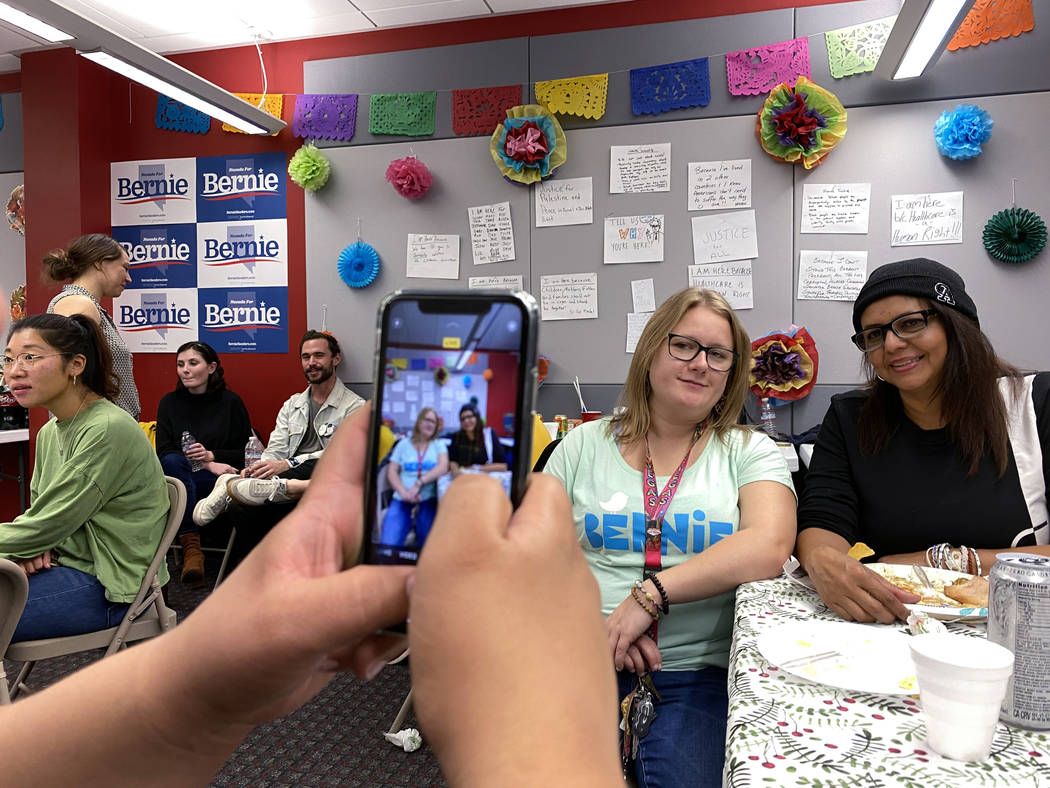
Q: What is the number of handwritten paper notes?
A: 15